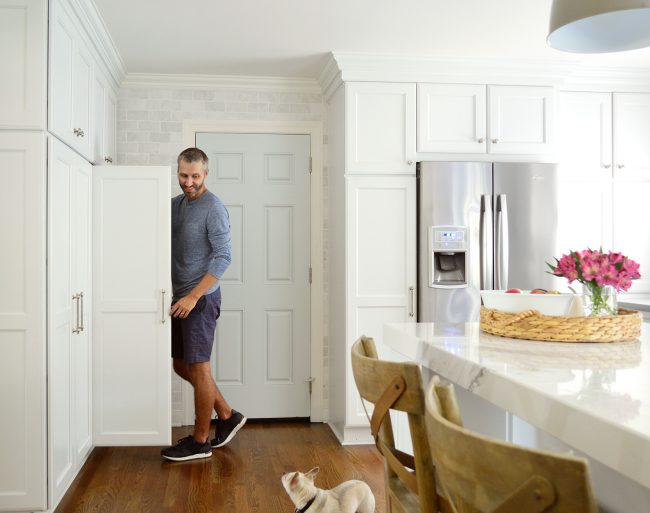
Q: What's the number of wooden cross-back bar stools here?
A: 2